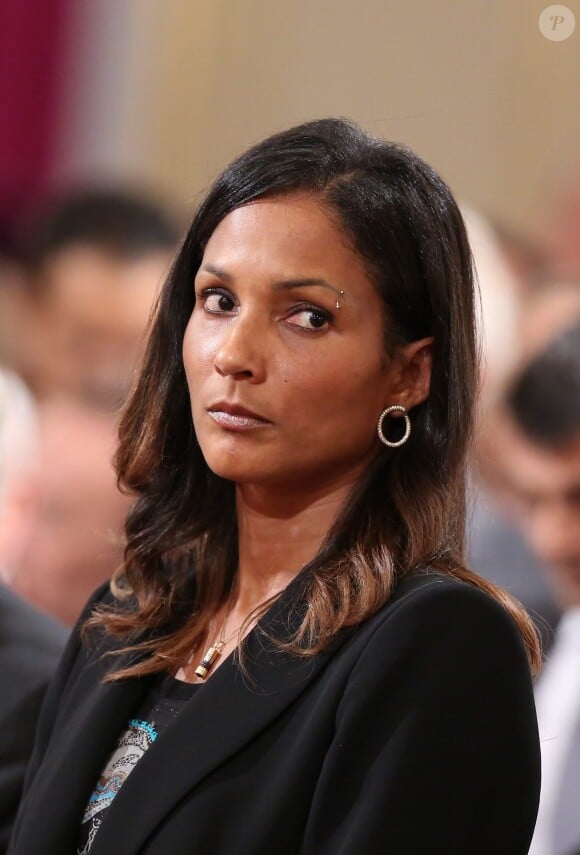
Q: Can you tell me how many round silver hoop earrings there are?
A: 1